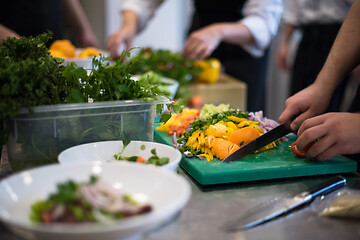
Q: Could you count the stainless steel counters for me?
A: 1